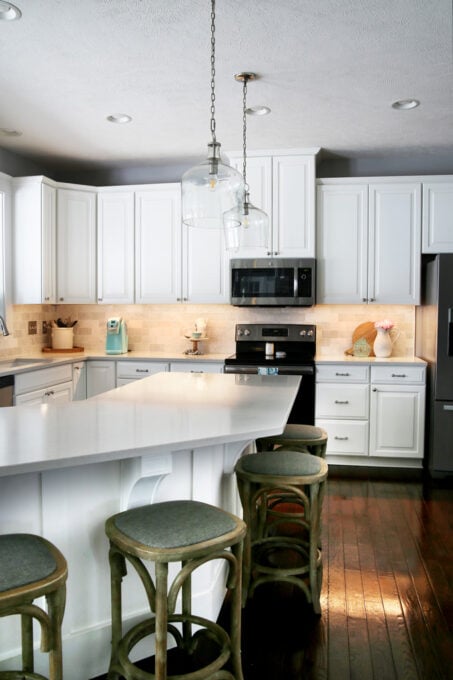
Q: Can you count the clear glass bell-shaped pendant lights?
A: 2